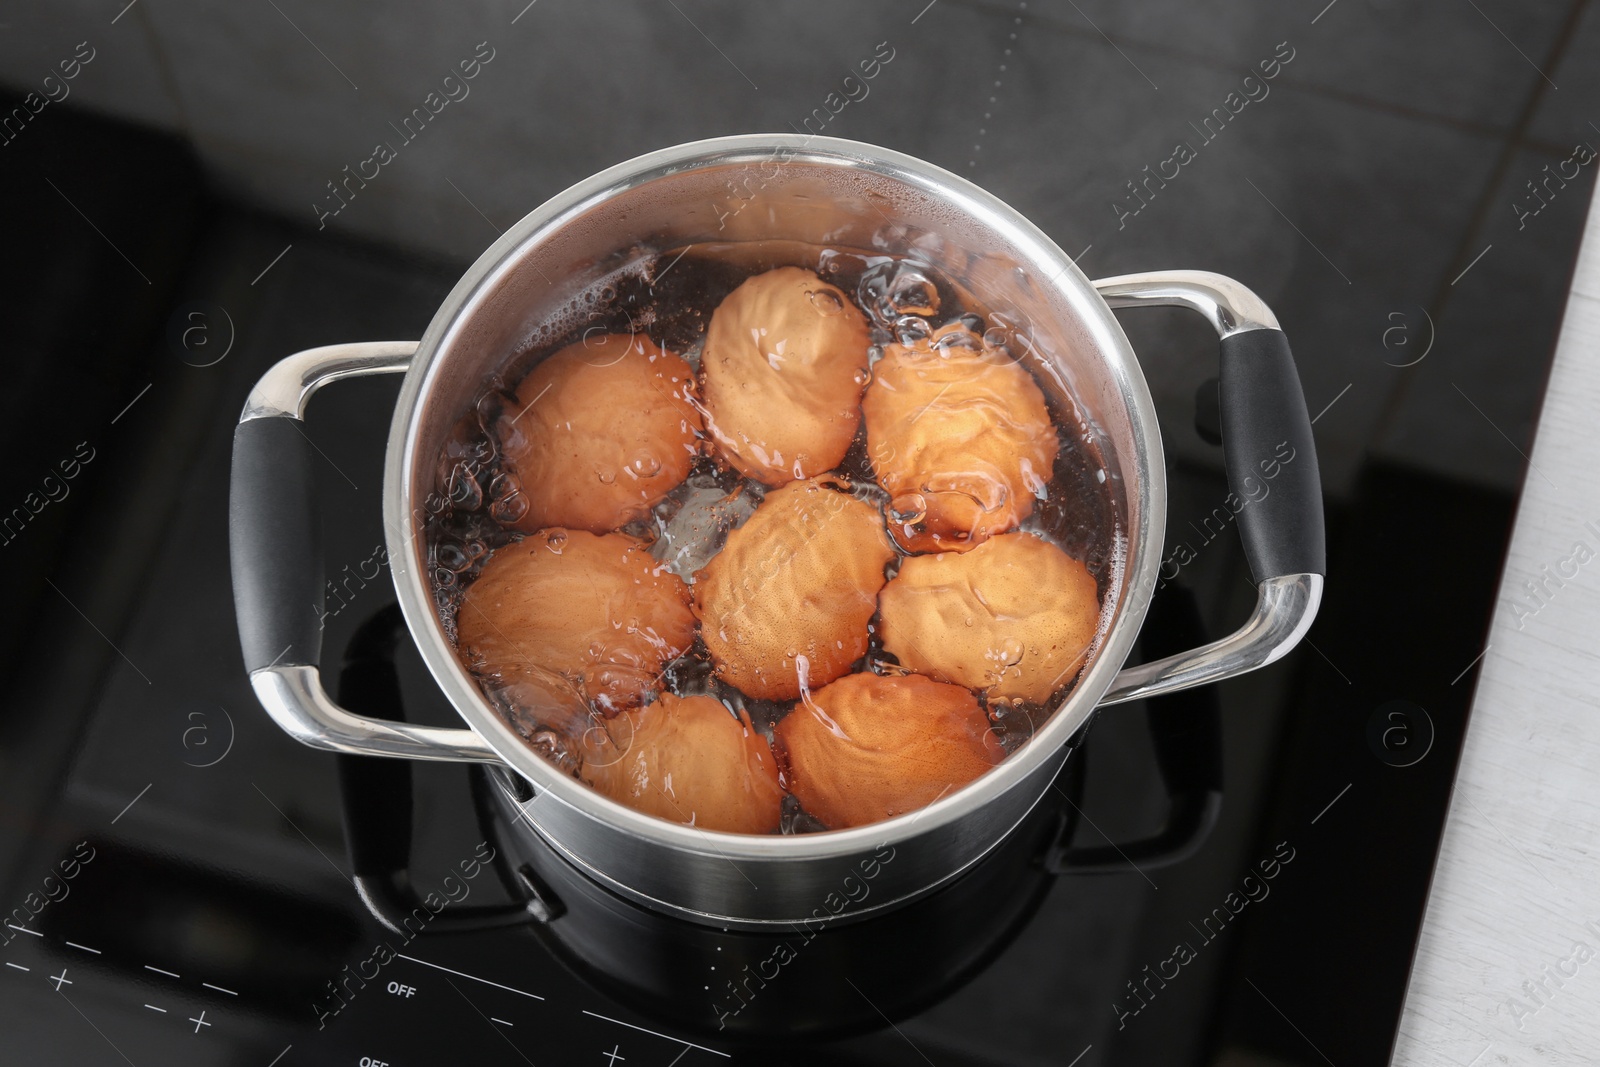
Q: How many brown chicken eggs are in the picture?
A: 8